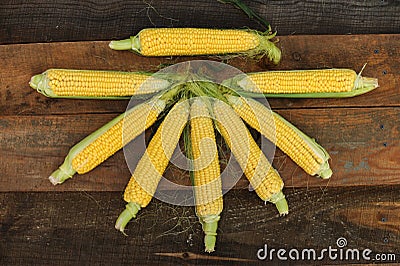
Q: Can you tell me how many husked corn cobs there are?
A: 8